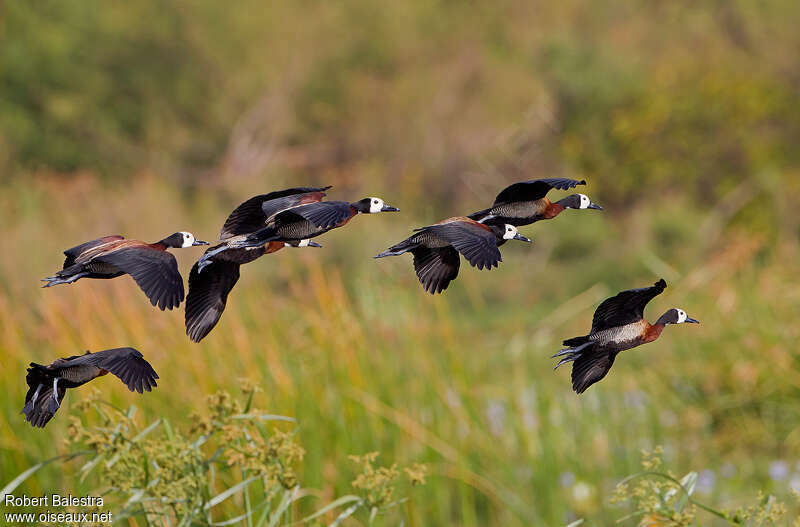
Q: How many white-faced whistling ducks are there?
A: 7